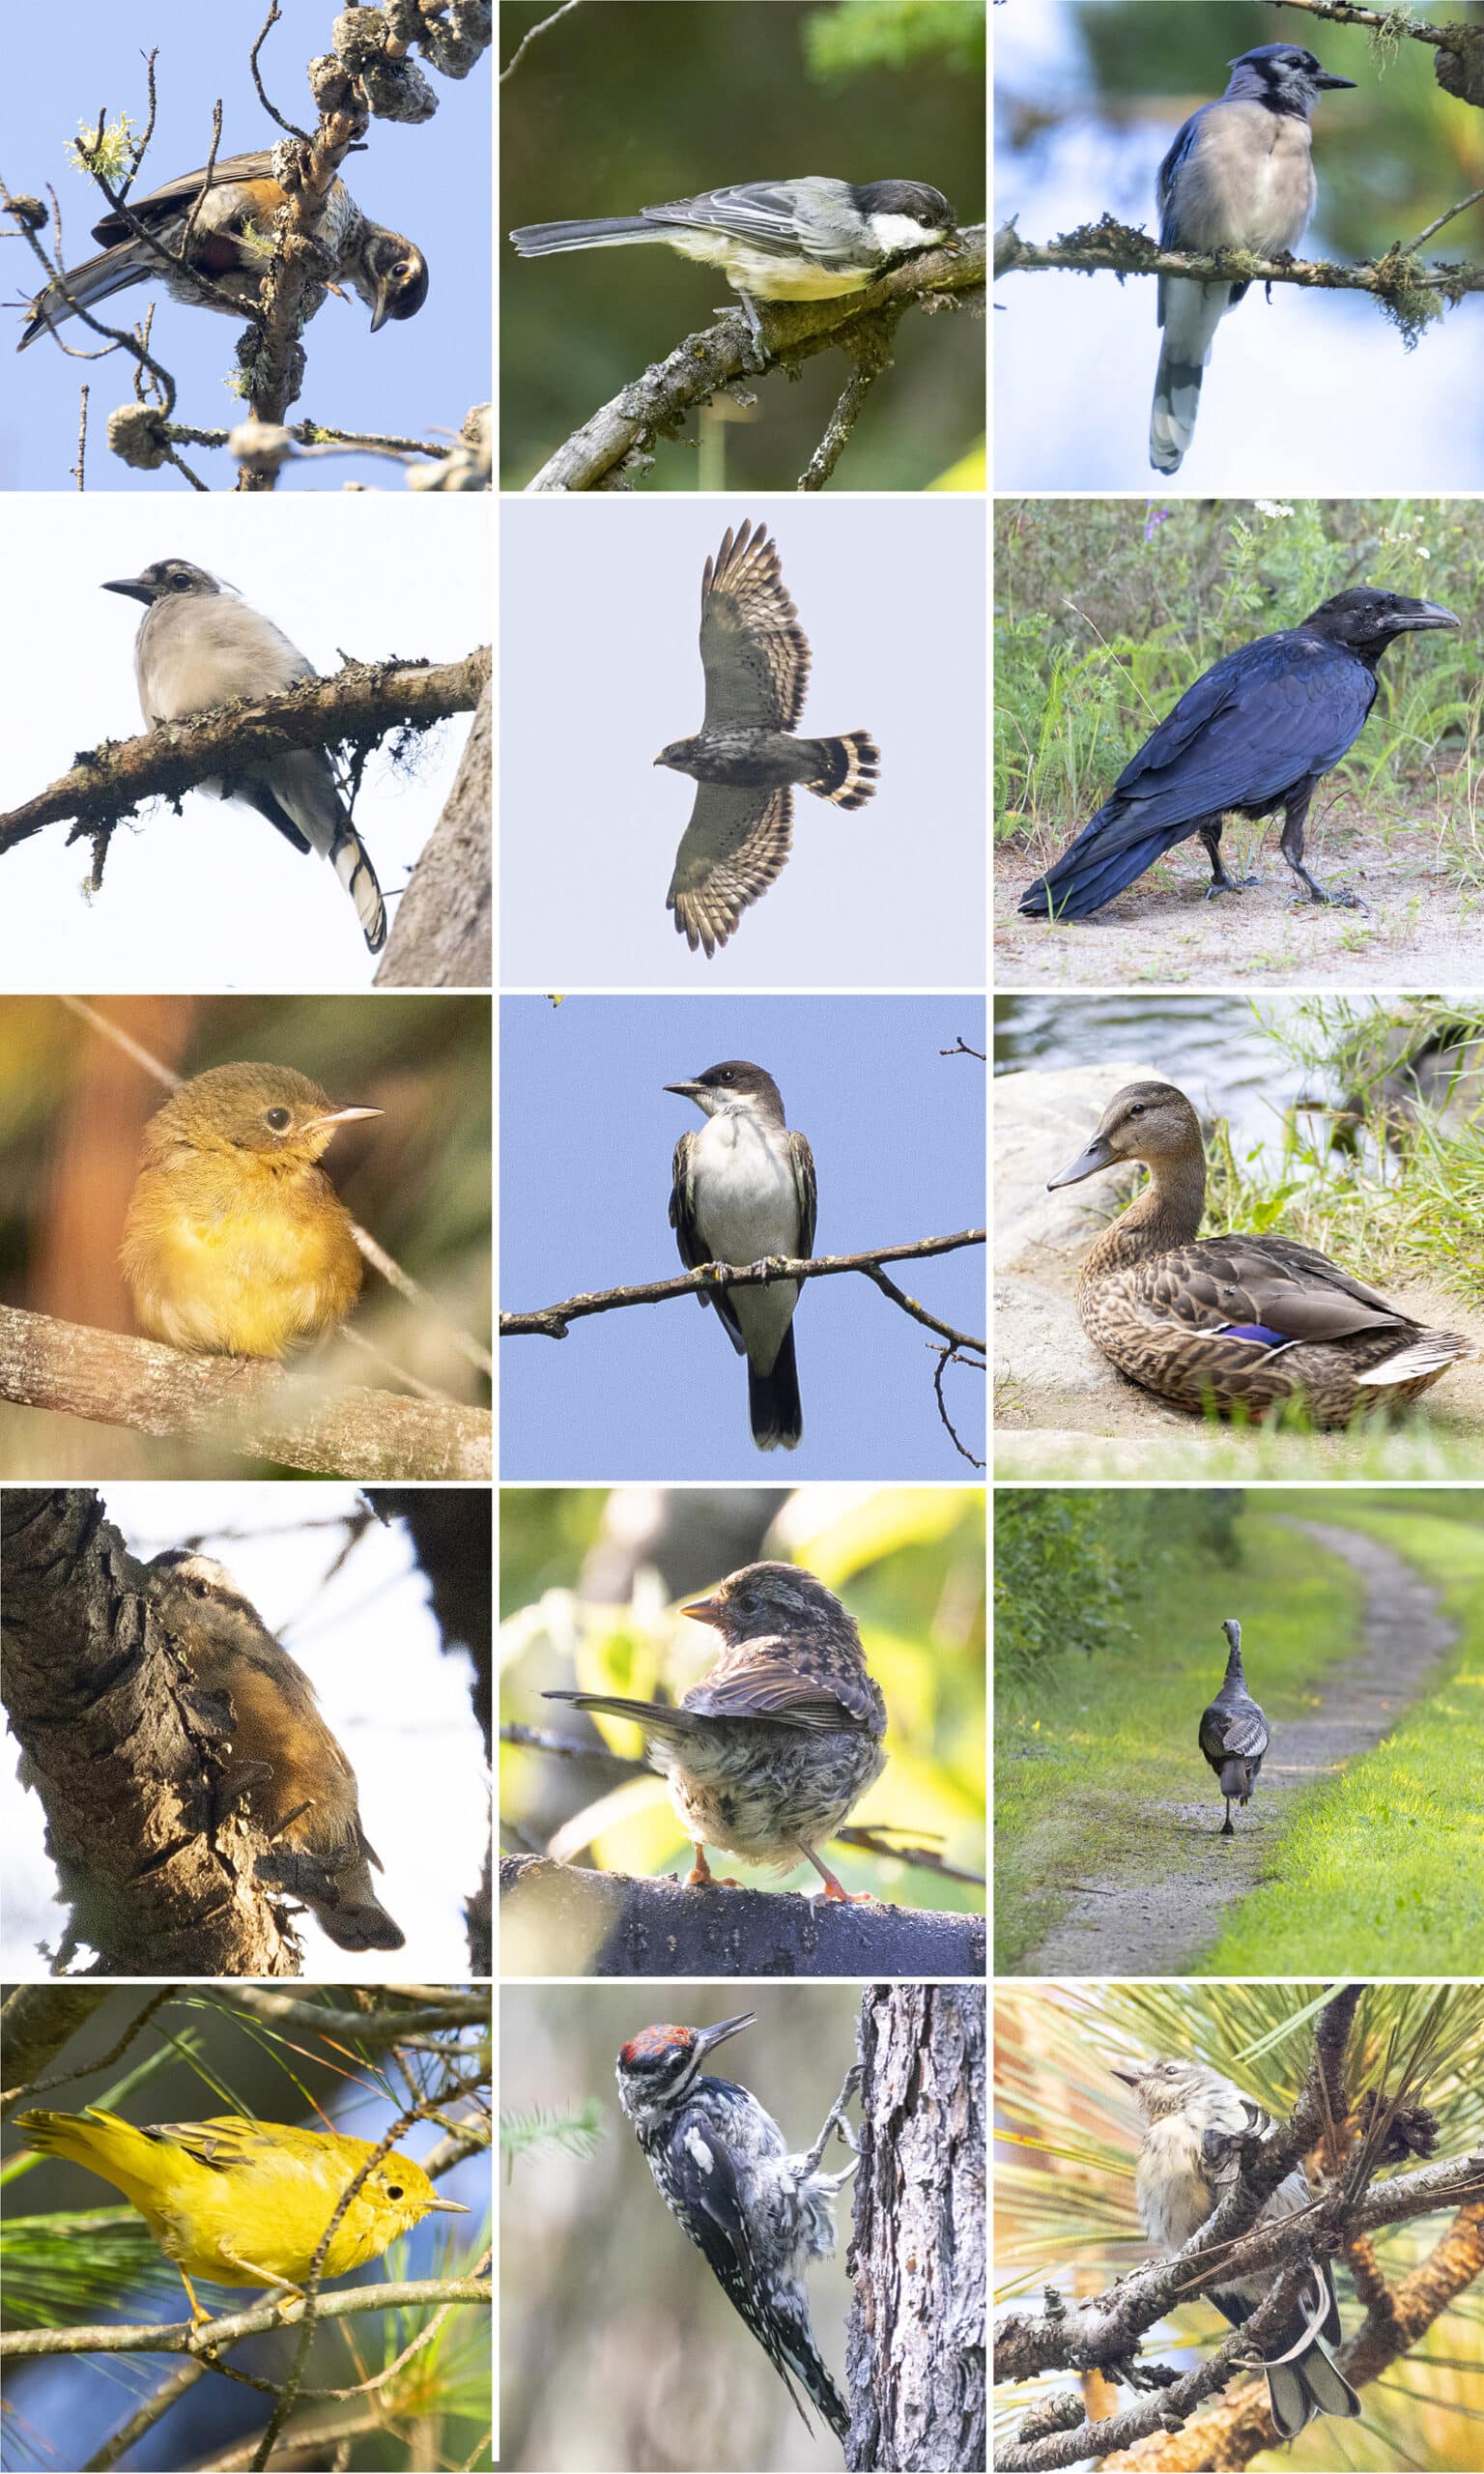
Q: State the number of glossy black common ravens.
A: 1